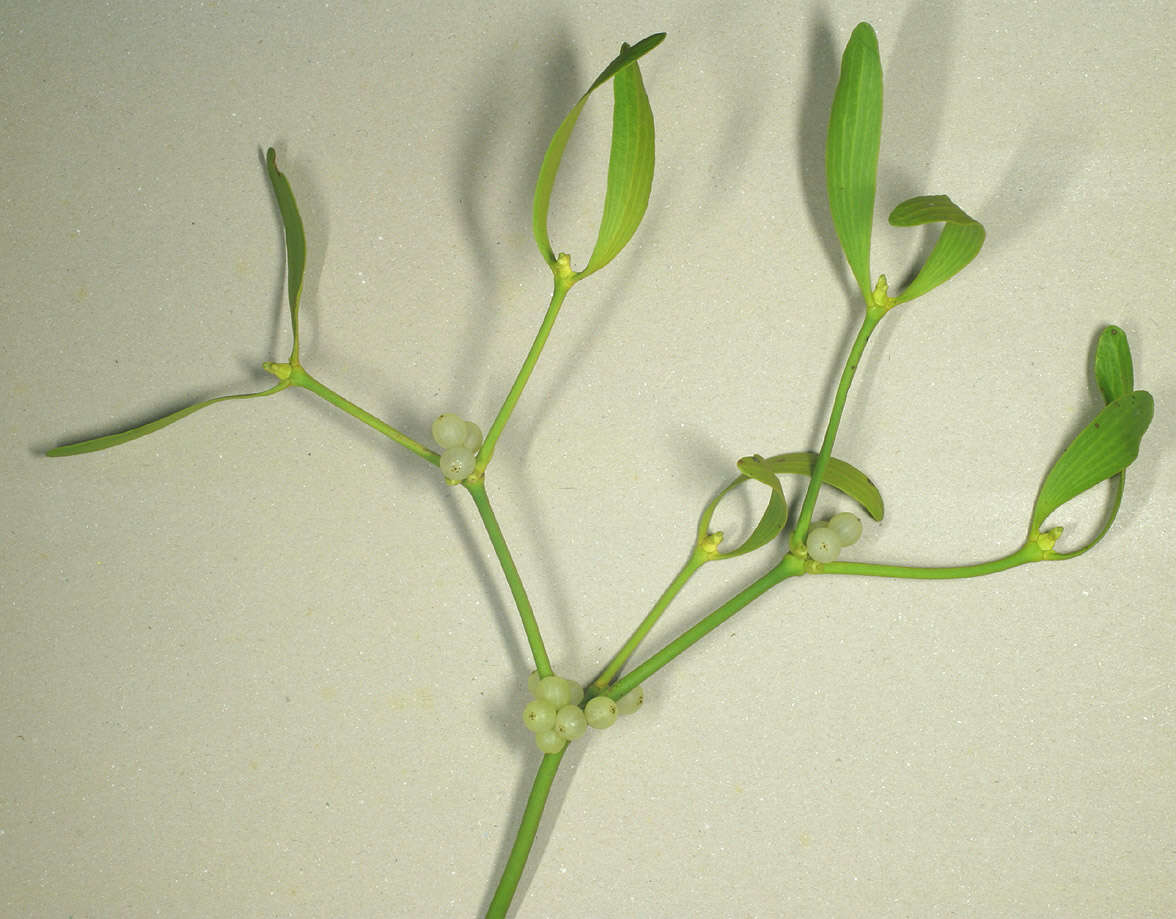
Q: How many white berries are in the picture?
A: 14